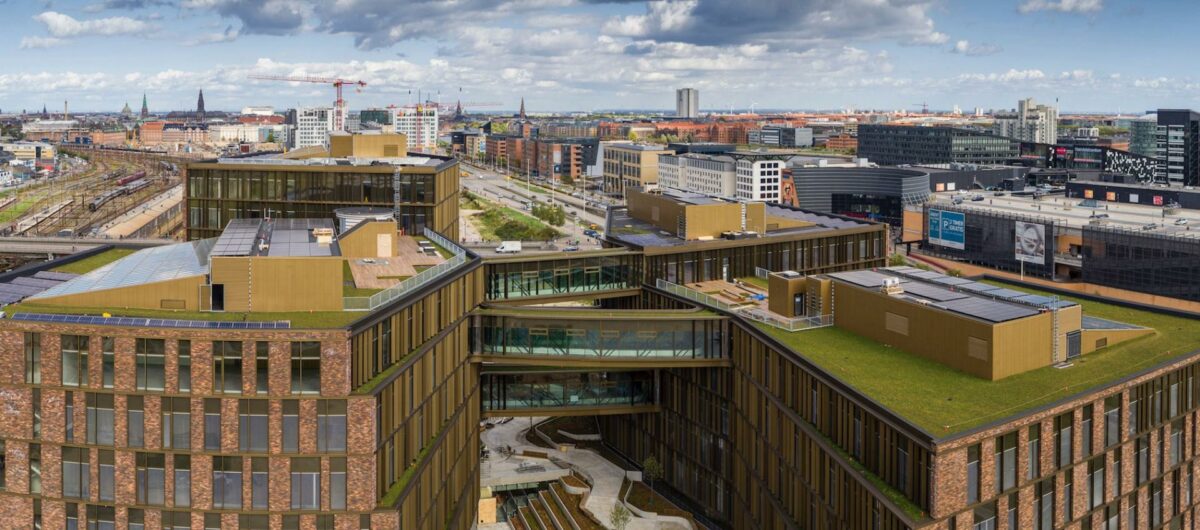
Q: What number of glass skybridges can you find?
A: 3